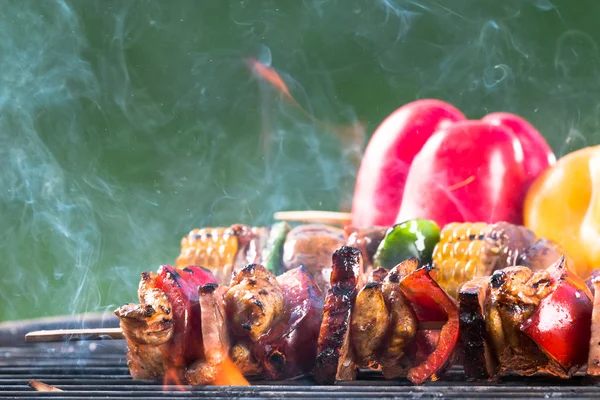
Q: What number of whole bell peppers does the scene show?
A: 2